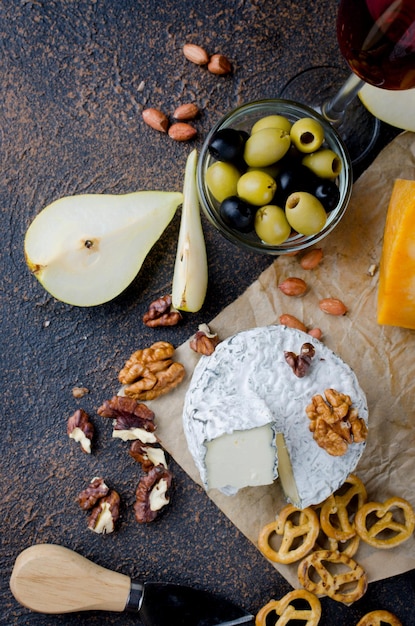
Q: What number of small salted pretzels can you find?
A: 7